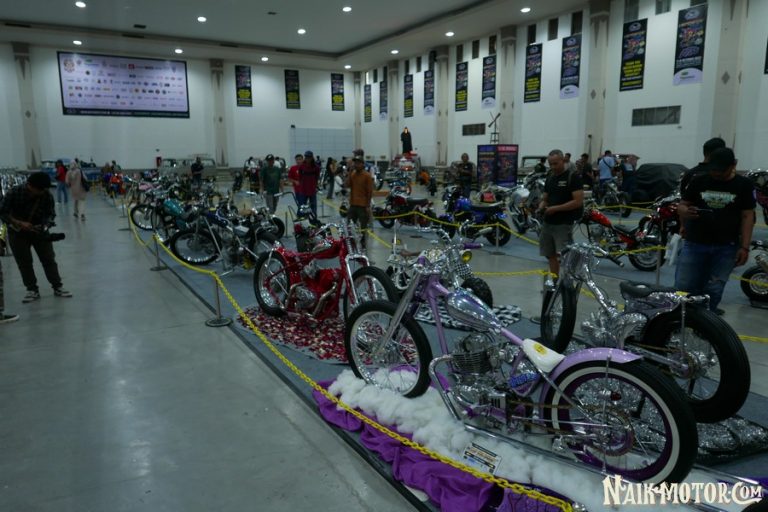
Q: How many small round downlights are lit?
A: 11